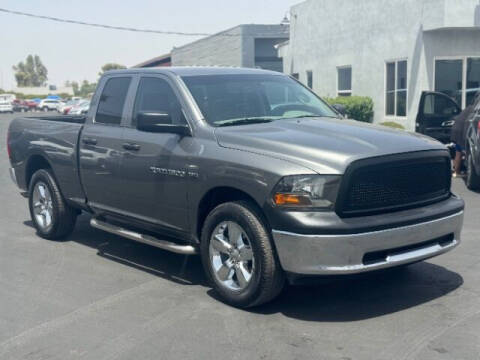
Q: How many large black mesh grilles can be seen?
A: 1